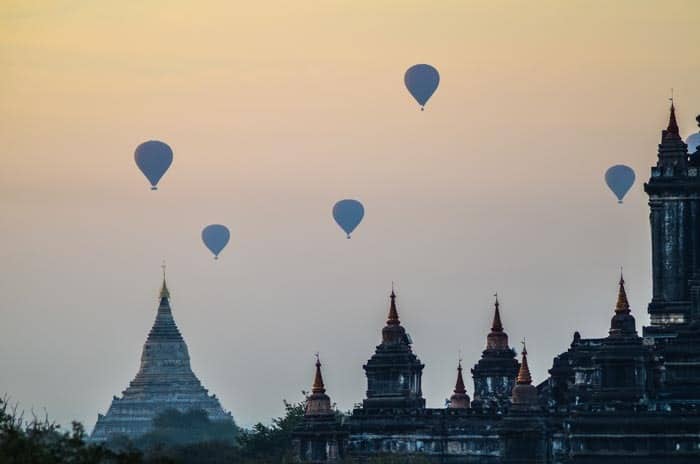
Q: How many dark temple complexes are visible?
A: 1